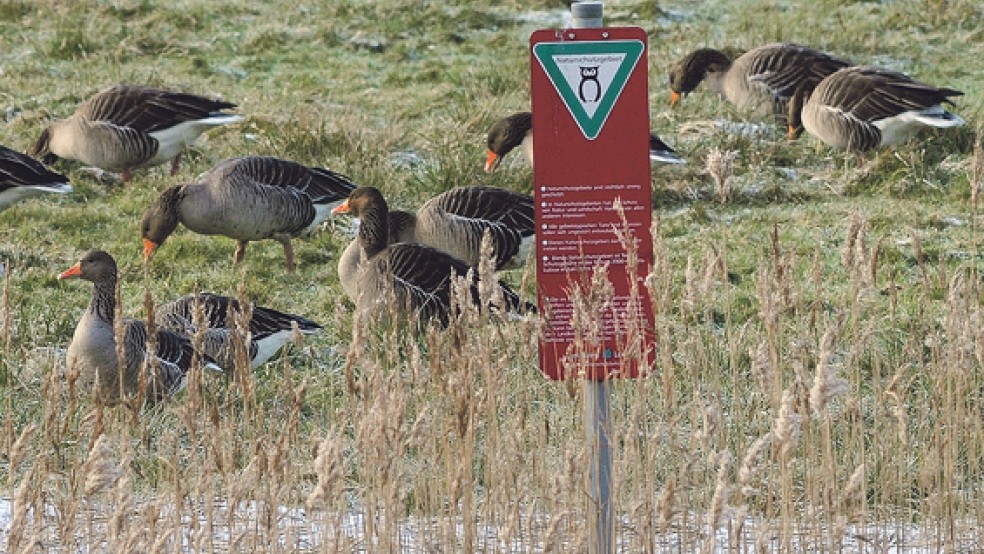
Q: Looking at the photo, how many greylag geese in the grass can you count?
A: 10